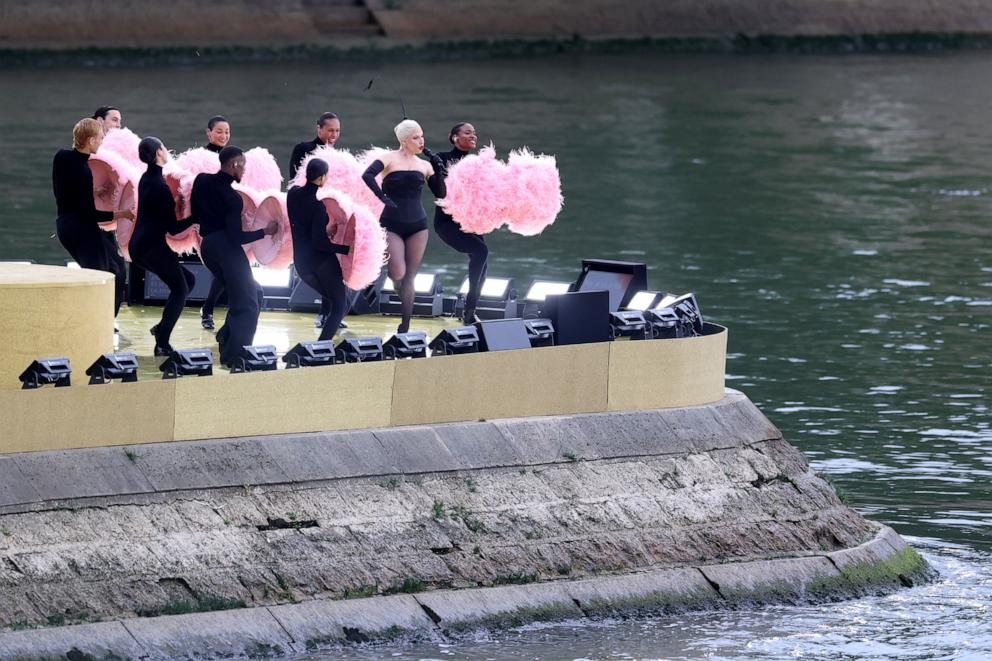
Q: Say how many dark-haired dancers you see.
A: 7